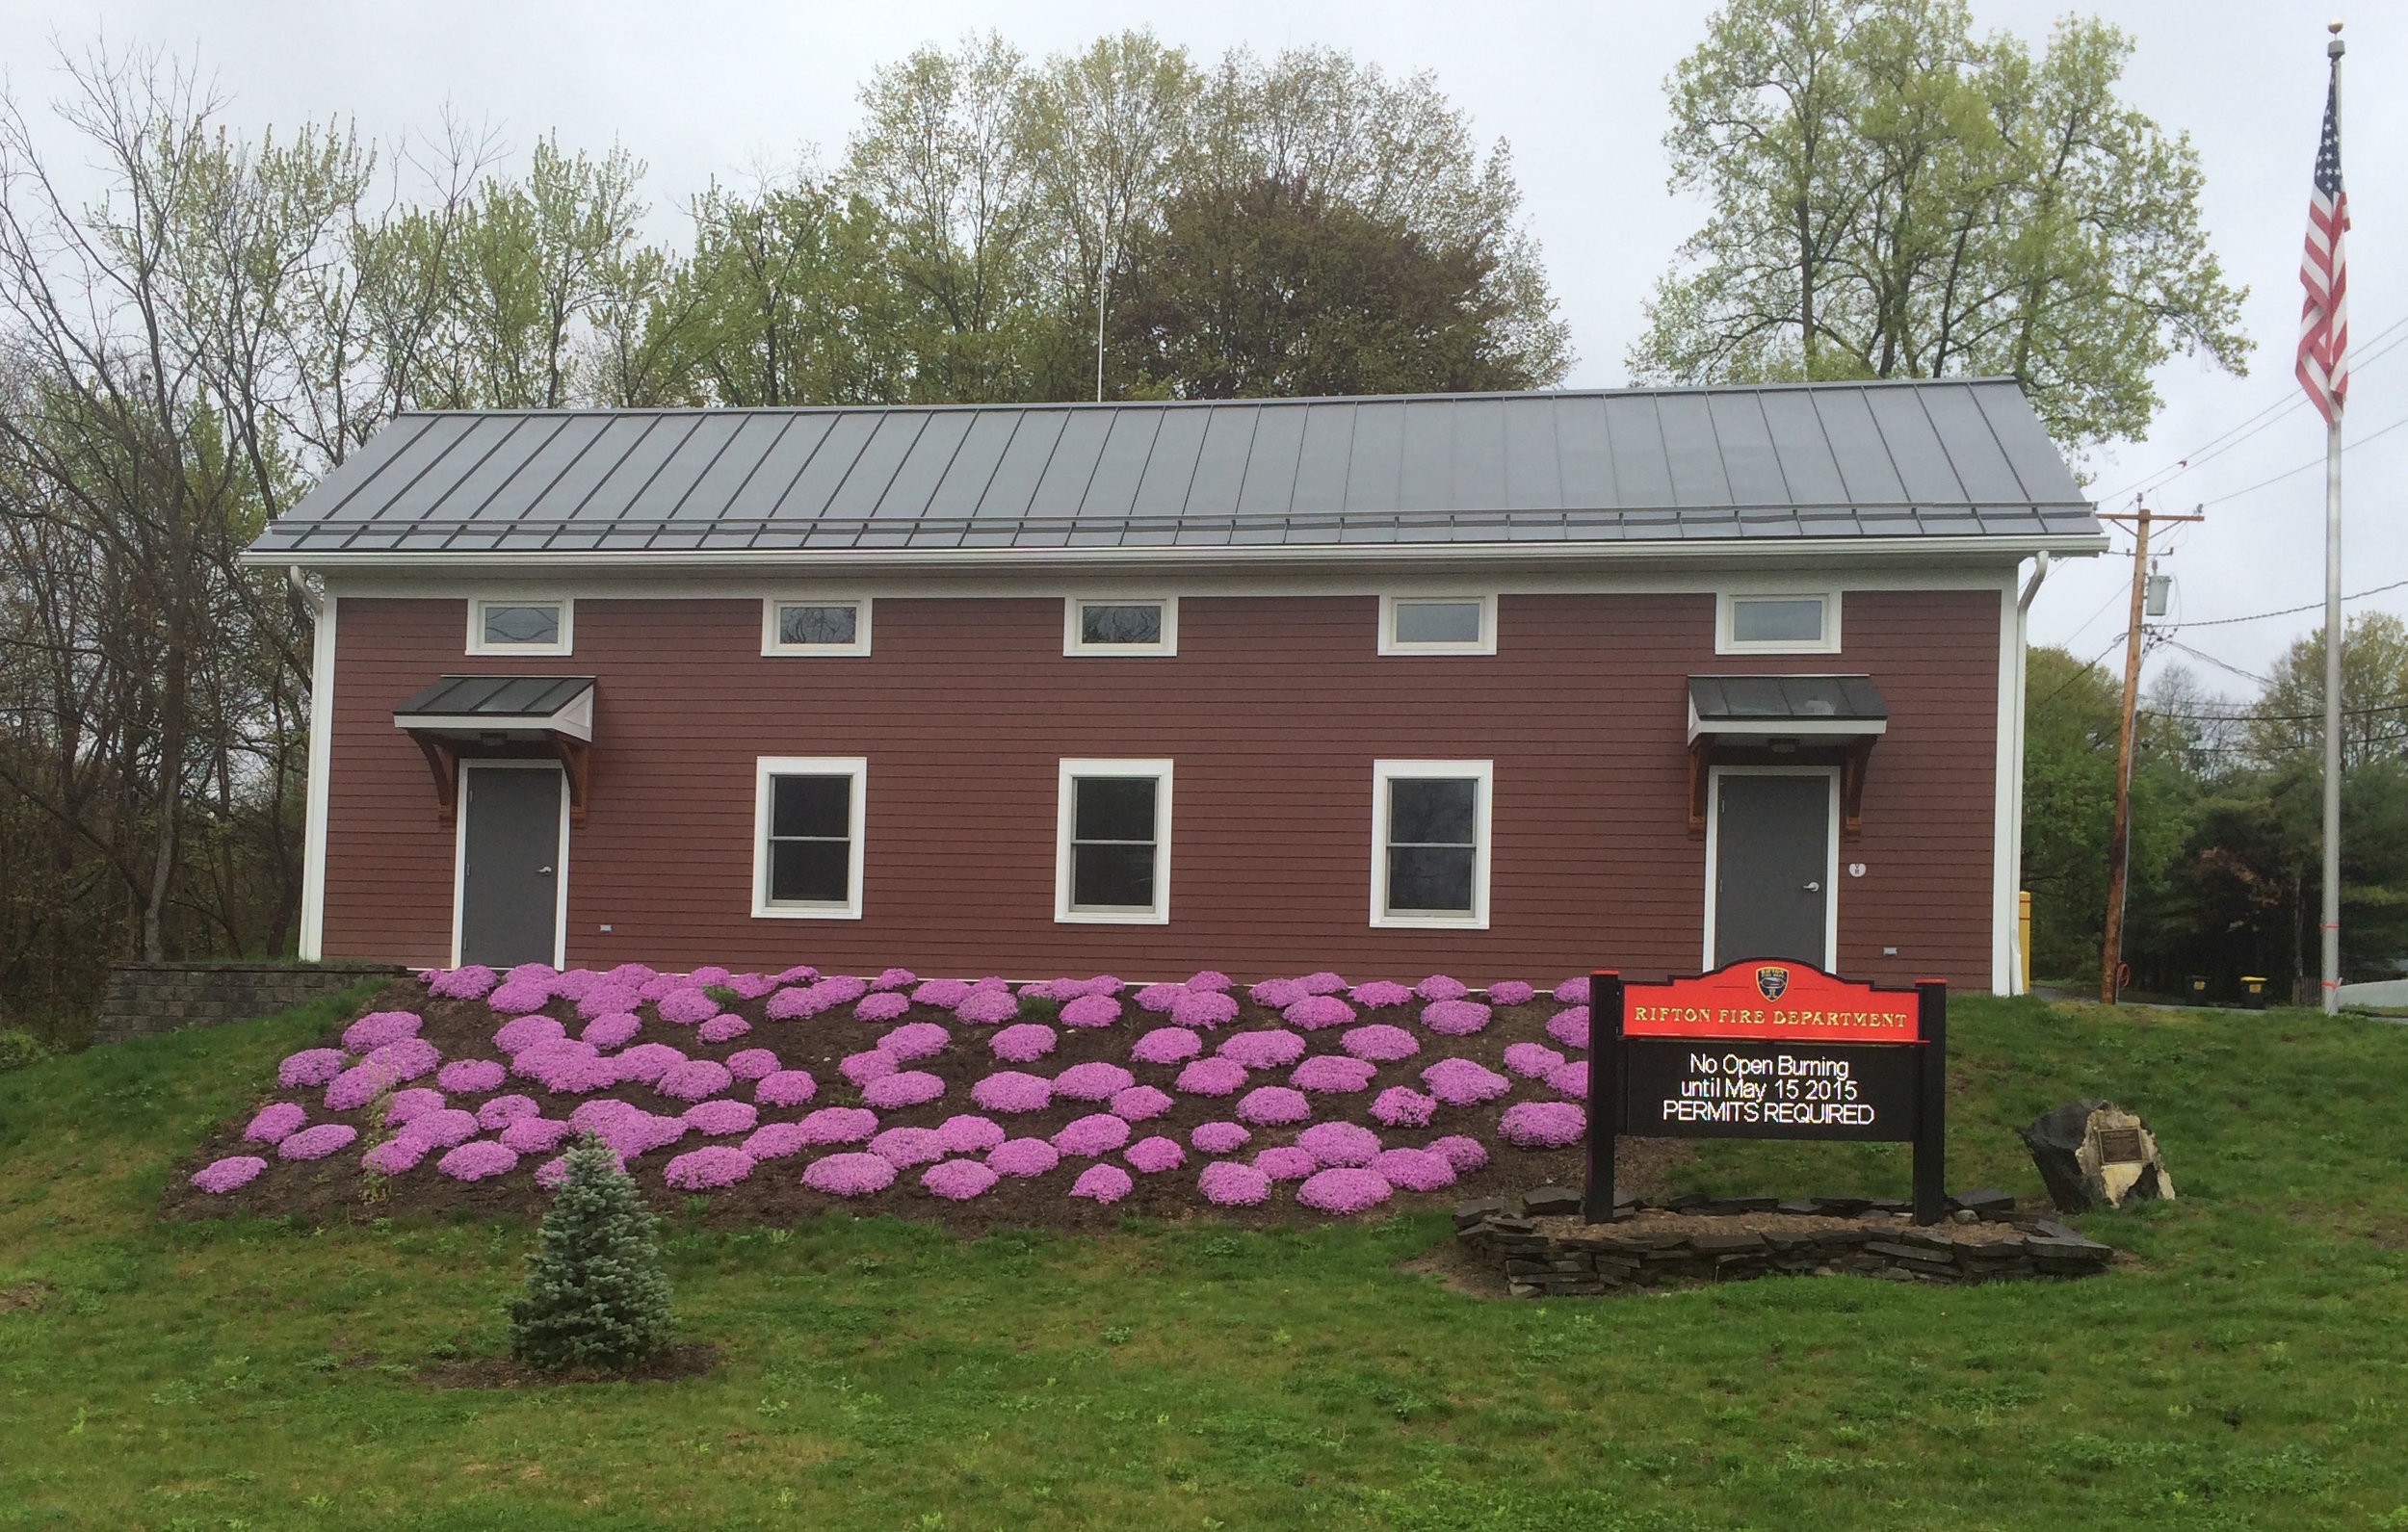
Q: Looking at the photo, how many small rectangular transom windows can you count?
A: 5